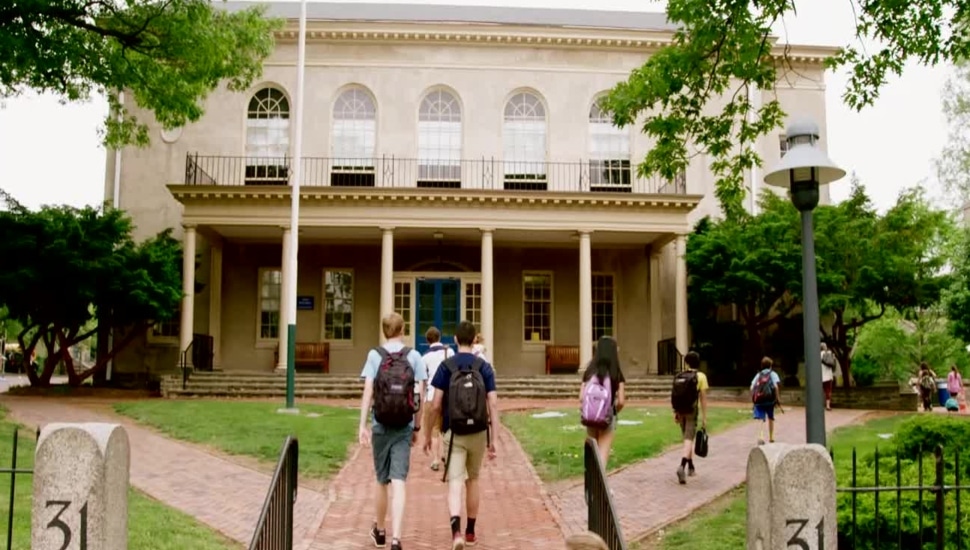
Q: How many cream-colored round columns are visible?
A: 6